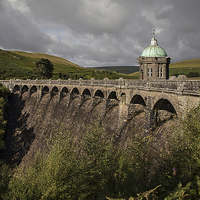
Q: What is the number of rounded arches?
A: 12